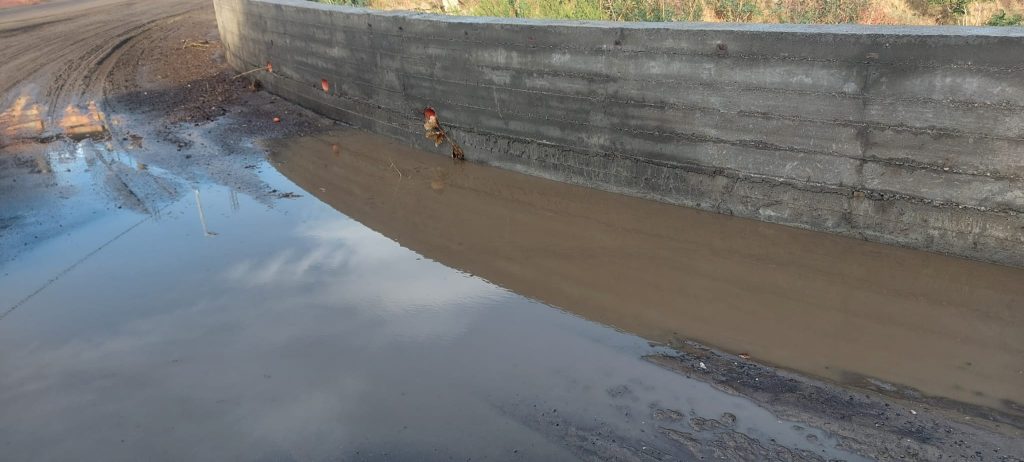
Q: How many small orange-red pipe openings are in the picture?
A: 3